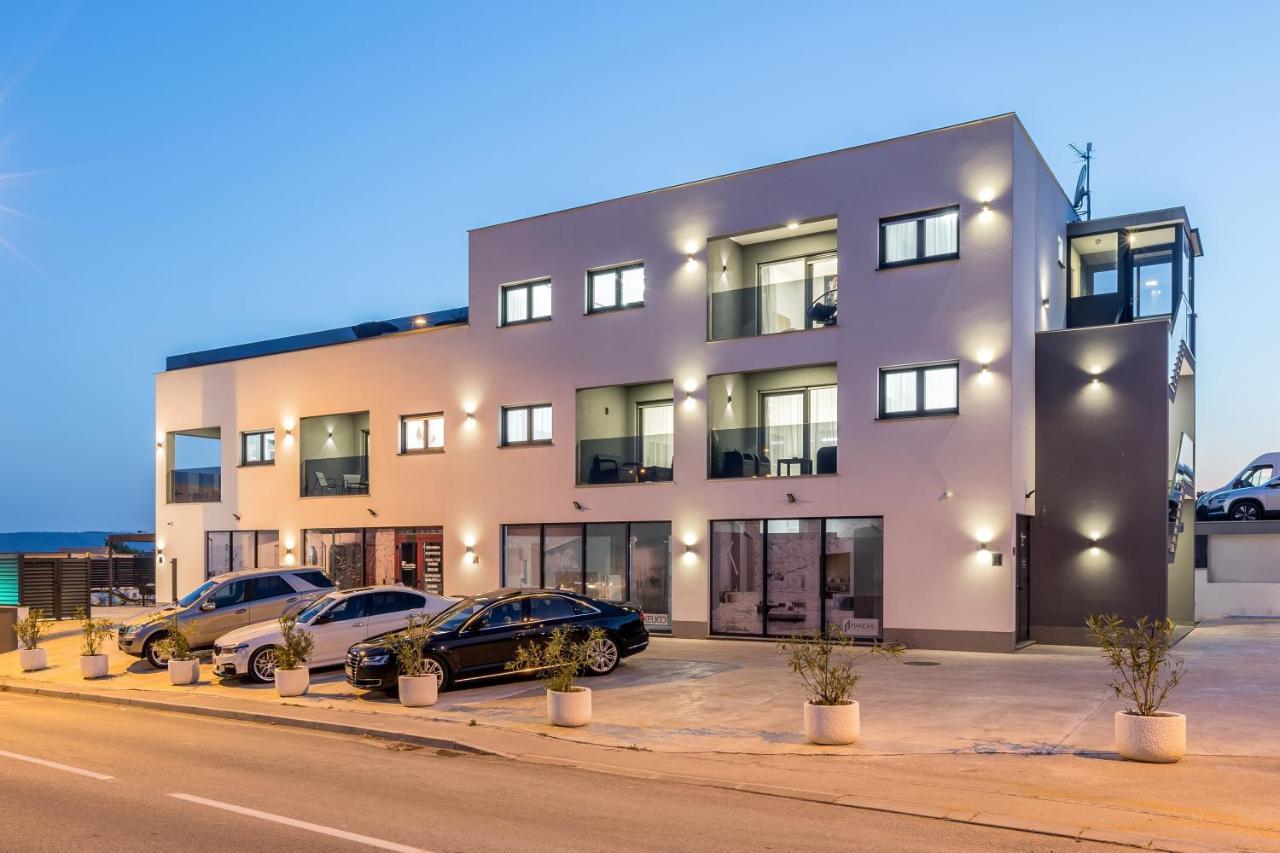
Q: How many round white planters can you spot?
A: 8